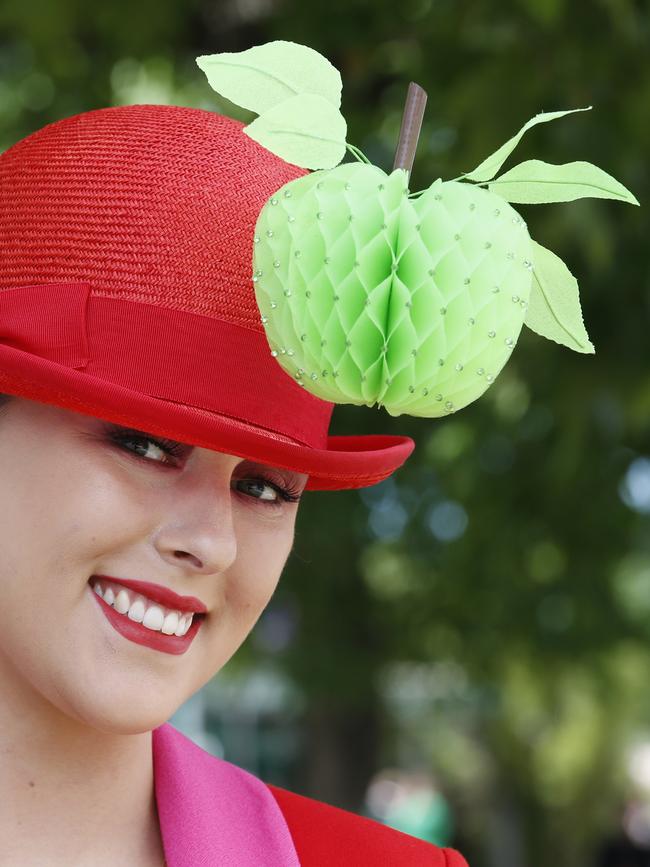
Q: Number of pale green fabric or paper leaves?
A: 5